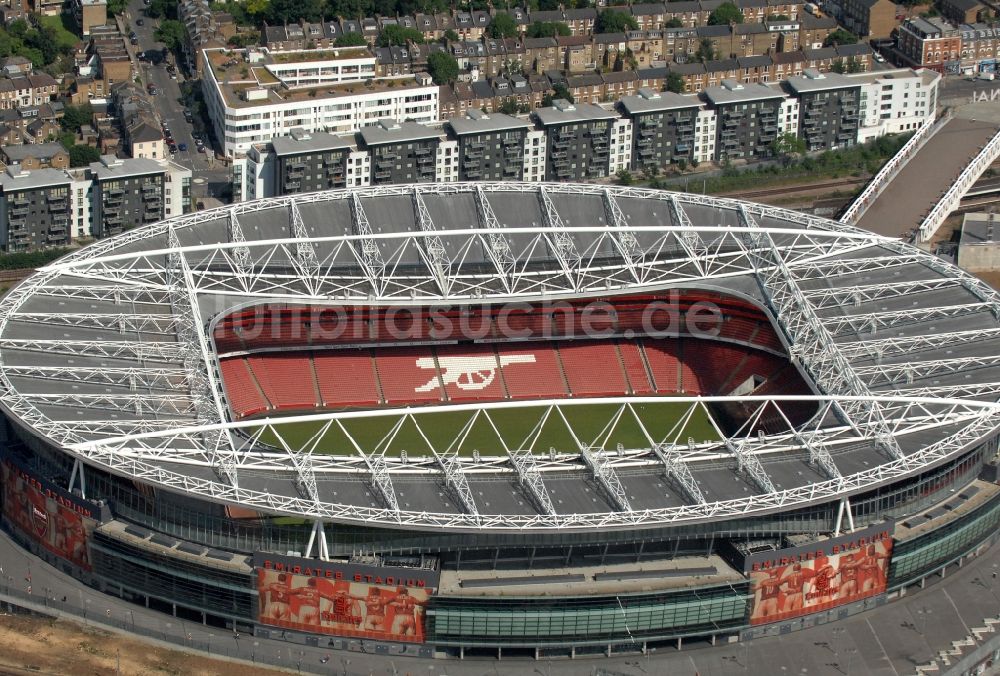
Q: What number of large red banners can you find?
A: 3